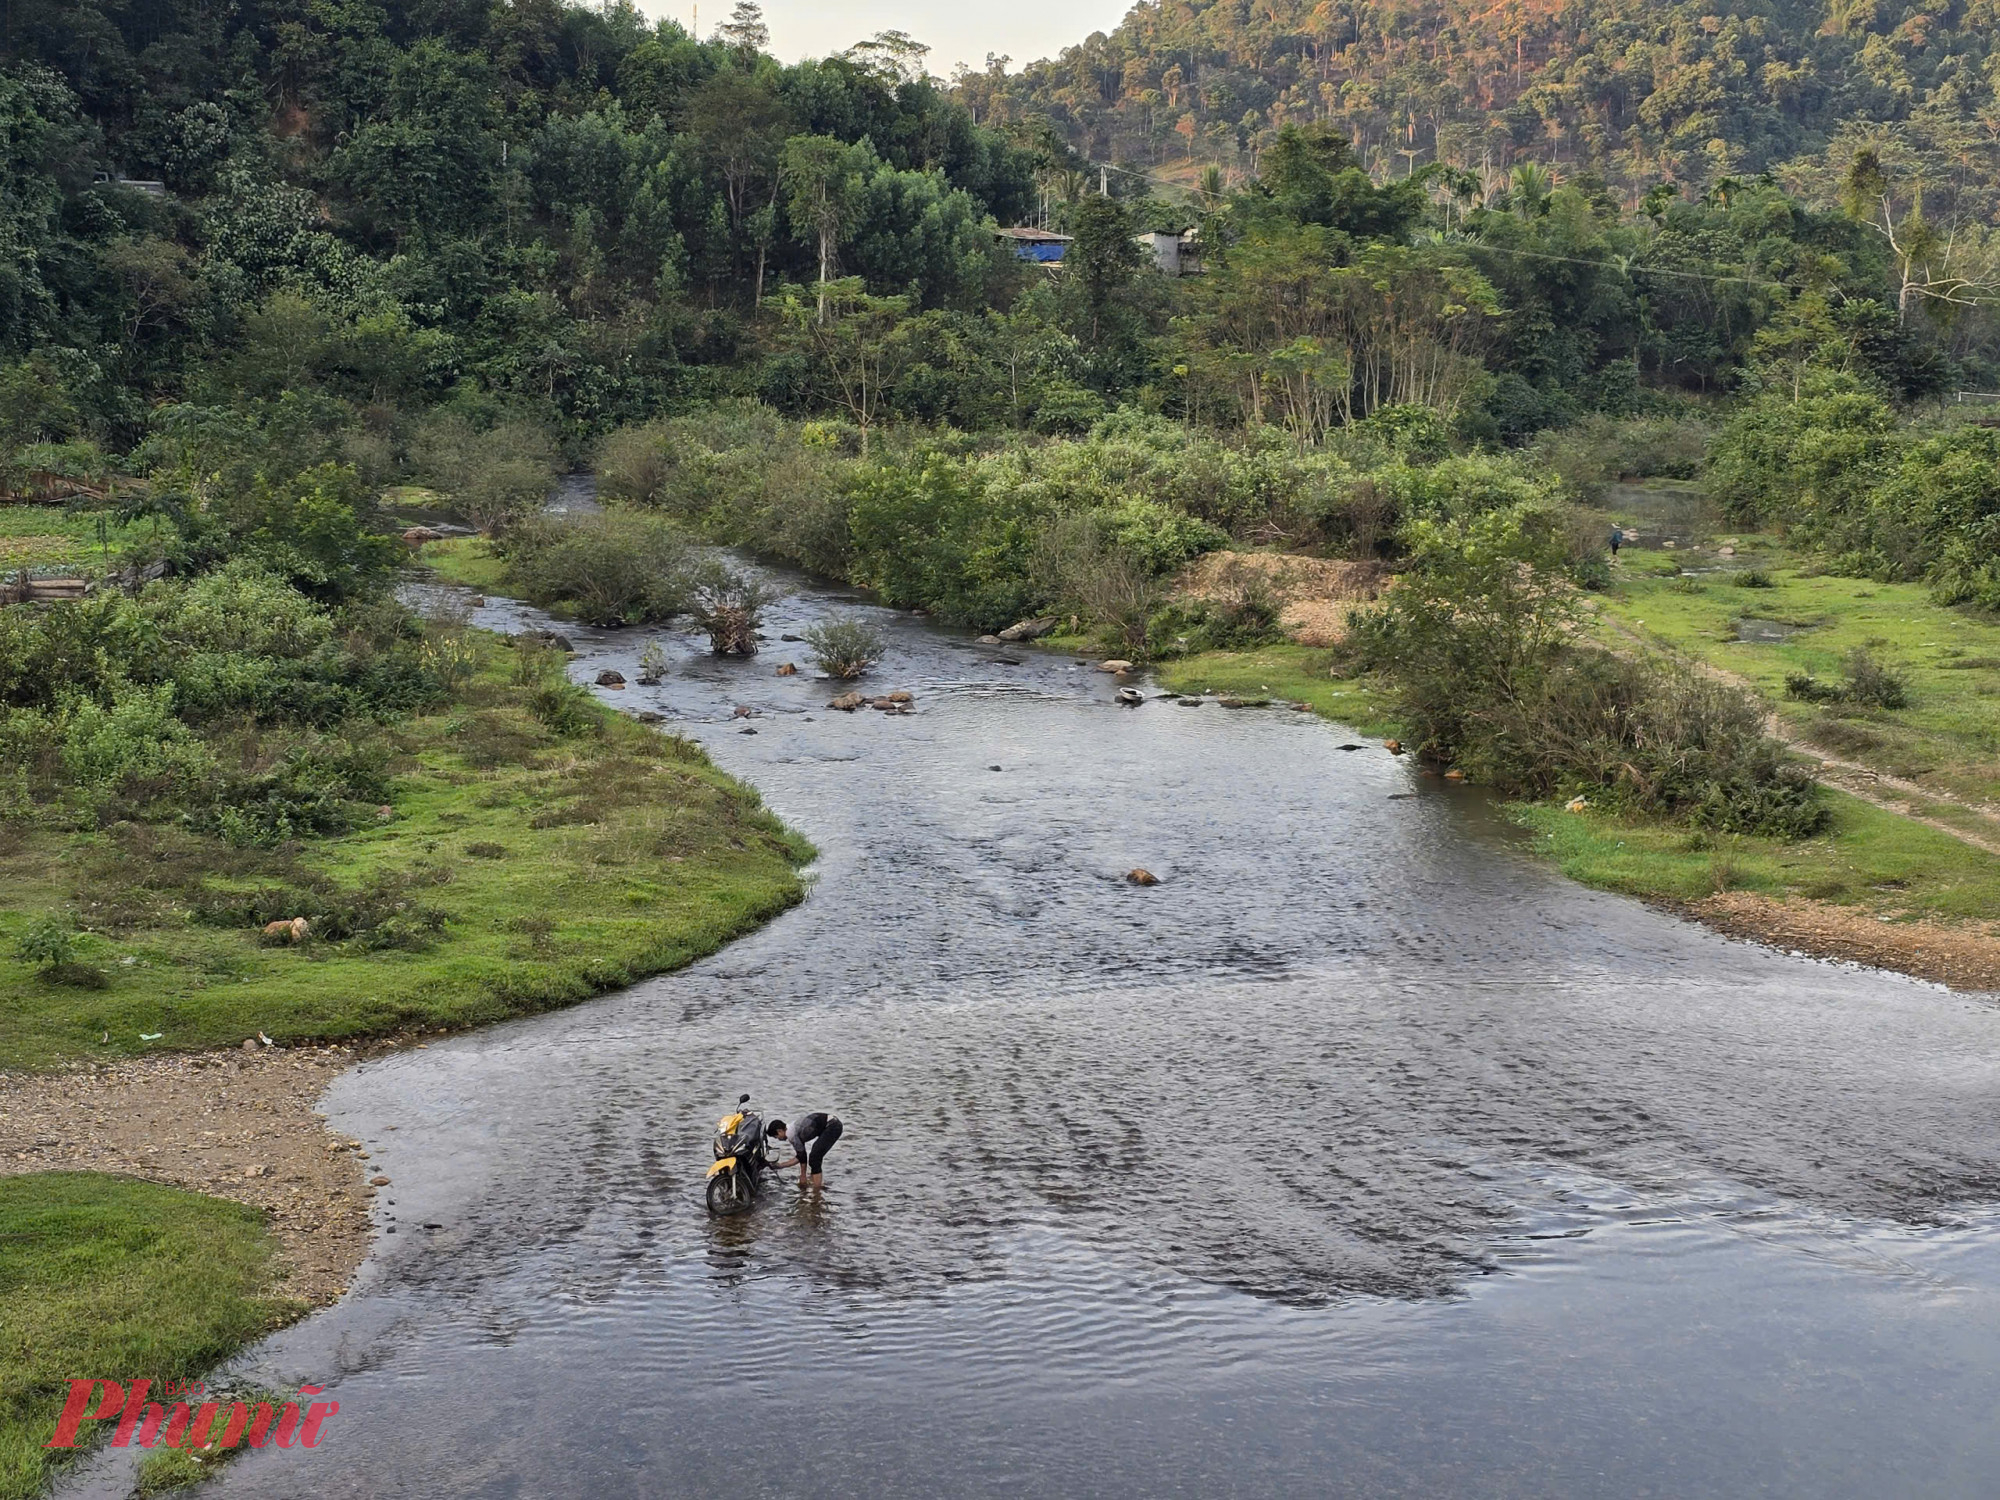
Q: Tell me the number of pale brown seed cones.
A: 0